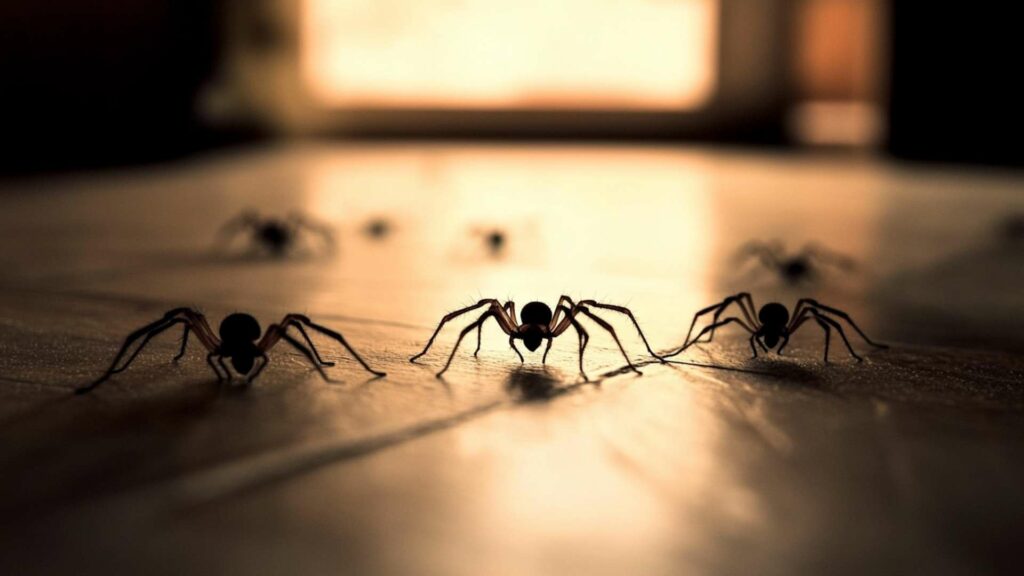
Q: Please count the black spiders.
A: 7